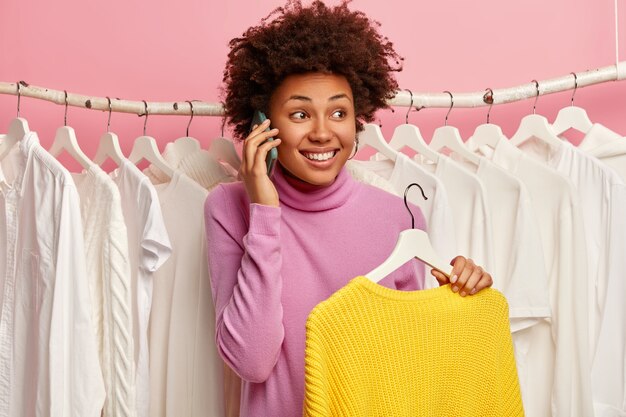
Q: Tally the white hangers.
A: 13